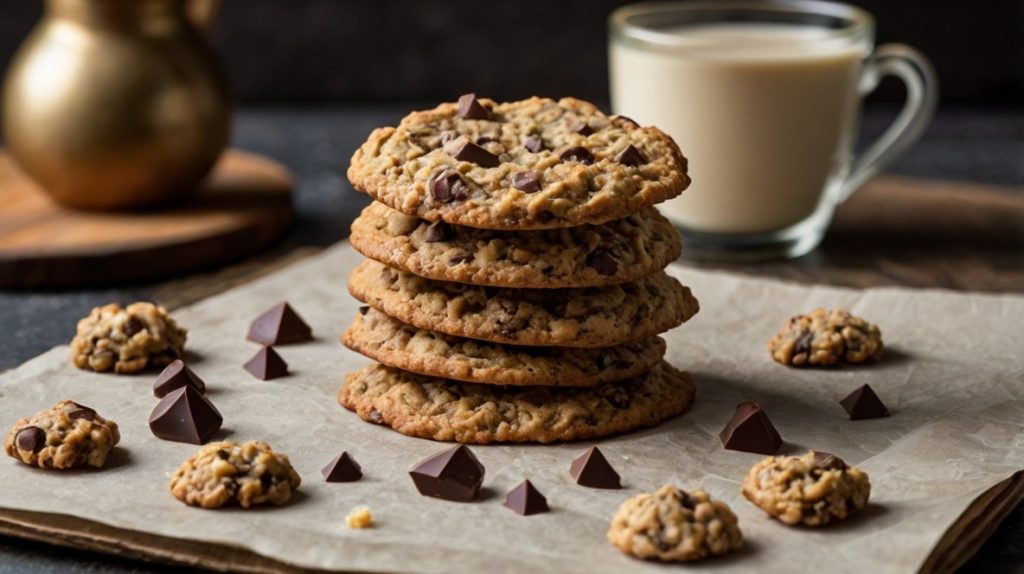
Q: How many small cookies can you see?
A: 6